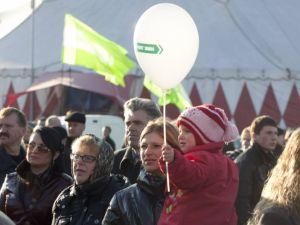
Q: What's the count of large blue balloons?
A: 0